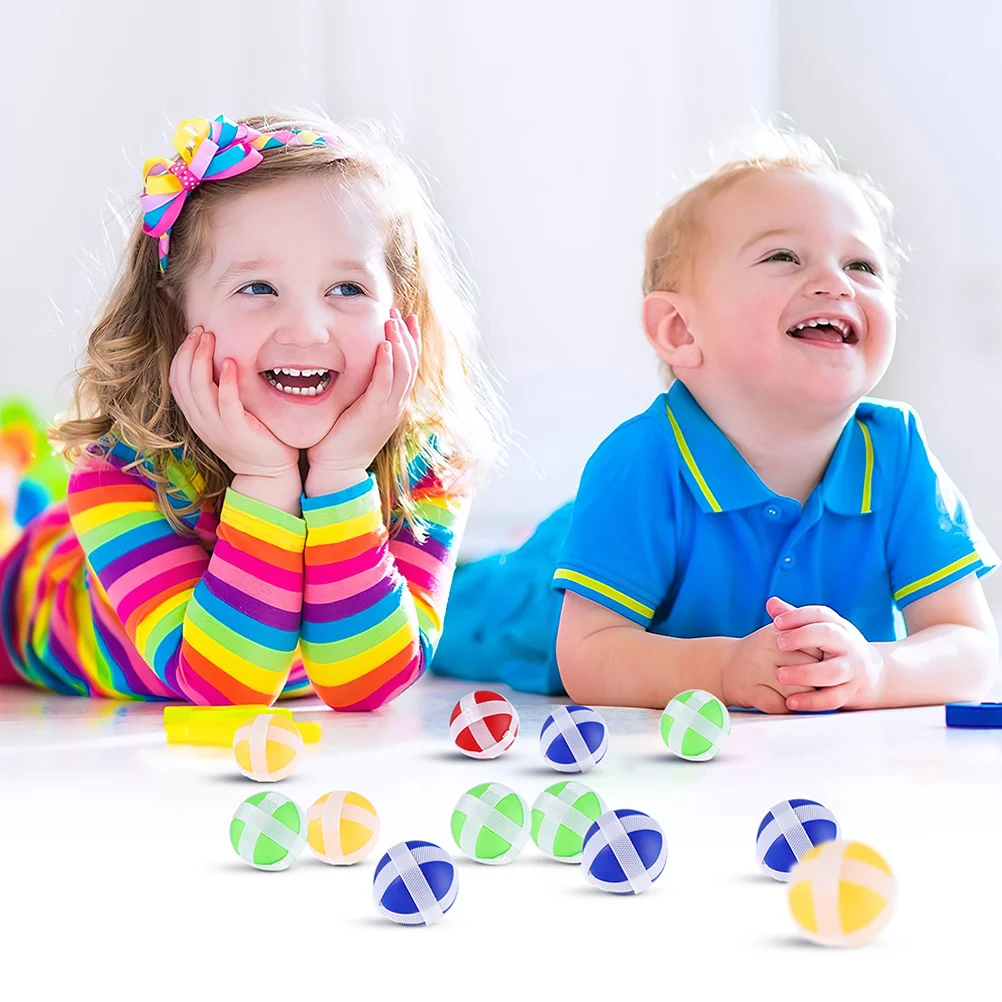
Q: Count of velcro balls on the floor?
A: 12